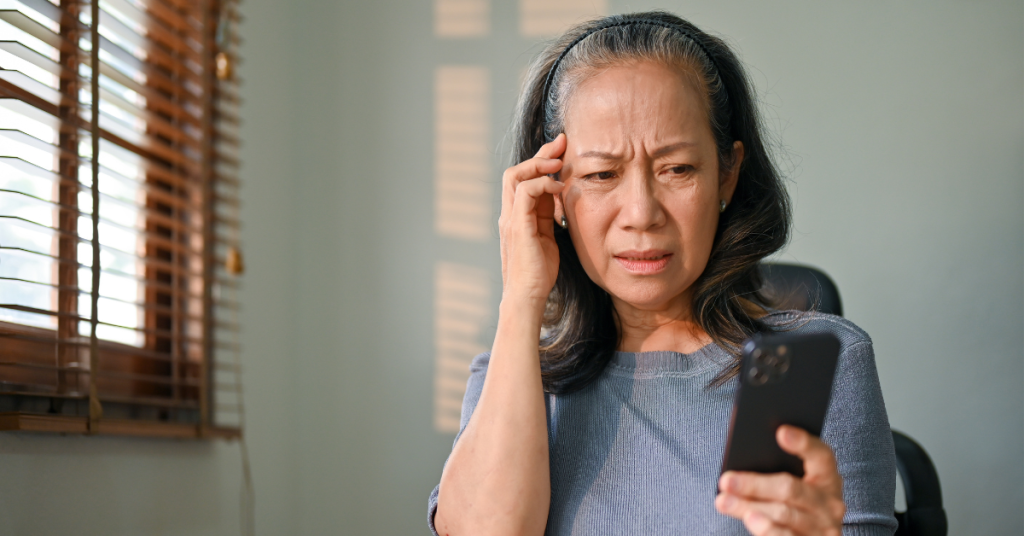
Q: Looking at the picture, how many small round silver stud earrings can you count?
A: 2